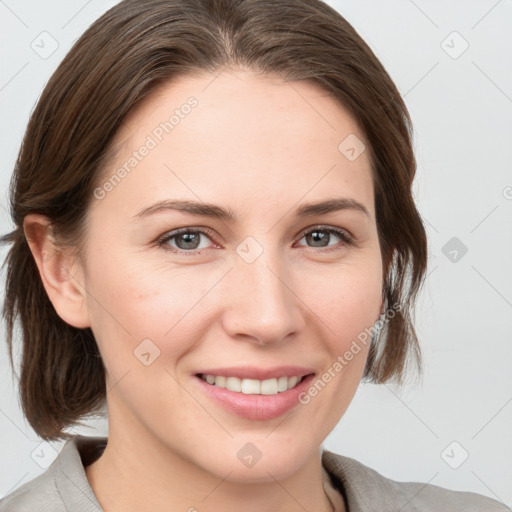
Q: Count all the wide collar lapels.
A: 2